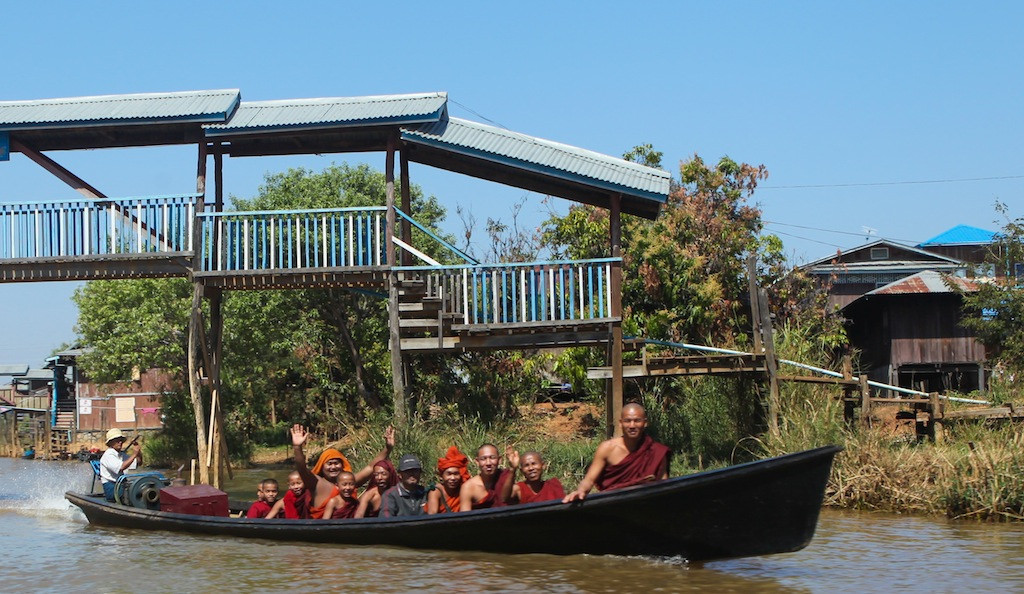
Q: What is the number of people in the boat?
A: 12